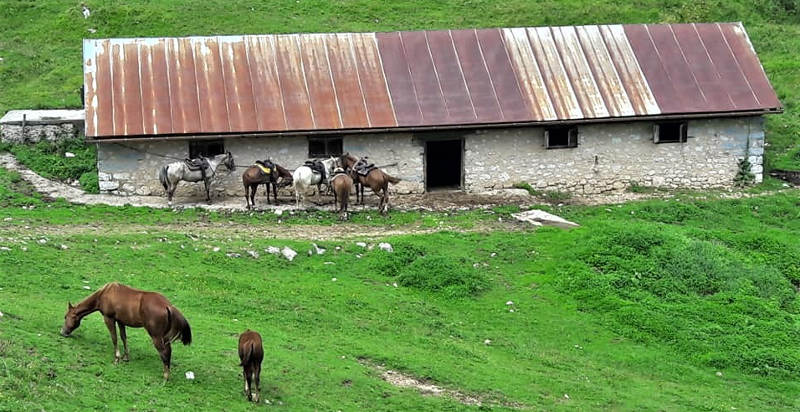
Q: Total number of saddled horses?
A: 5